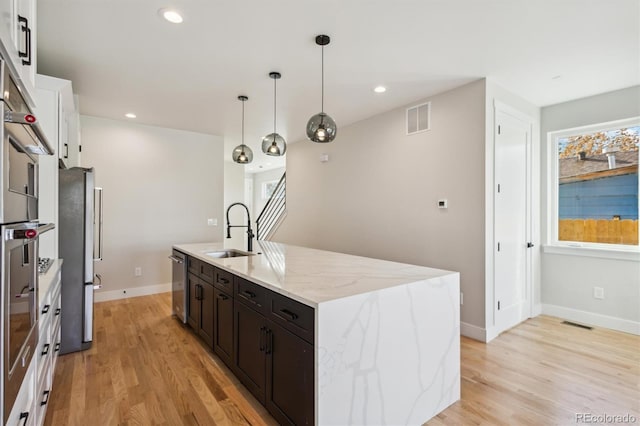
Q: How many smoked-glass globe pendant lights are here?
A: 3